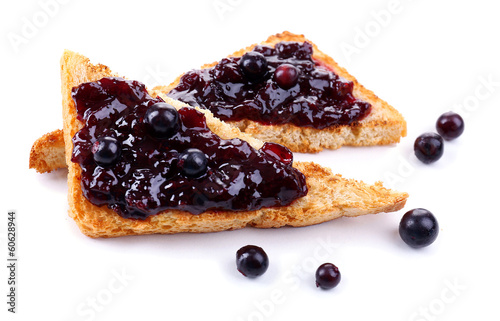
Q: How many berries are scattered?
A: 5